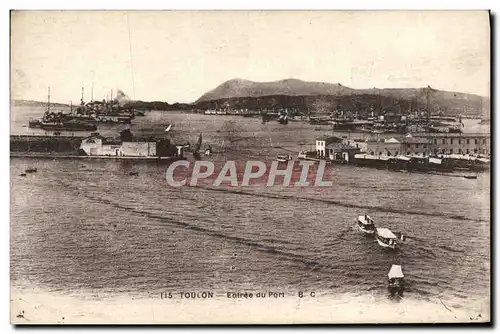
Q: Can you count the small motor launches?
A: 3